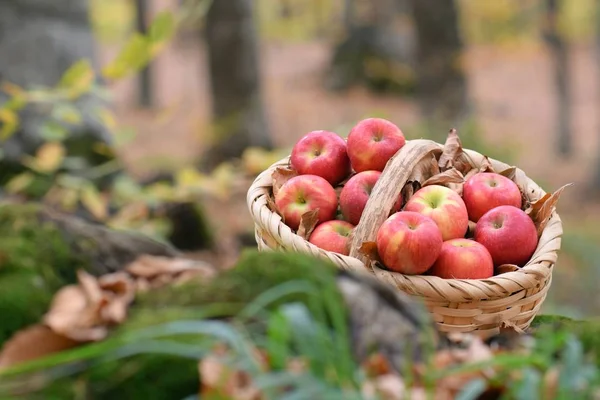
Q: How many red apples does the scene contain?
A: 10